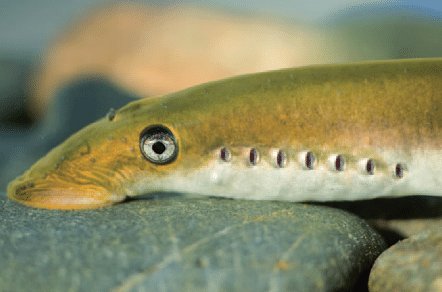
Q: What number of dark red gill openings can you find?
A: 7